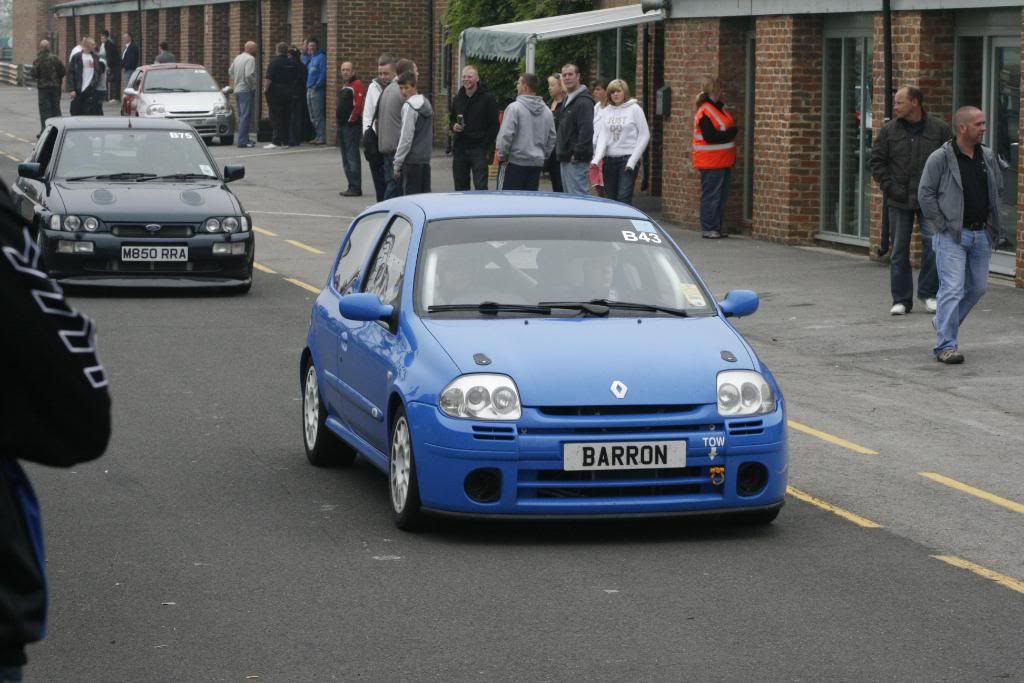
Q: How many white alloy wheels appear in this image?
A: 2